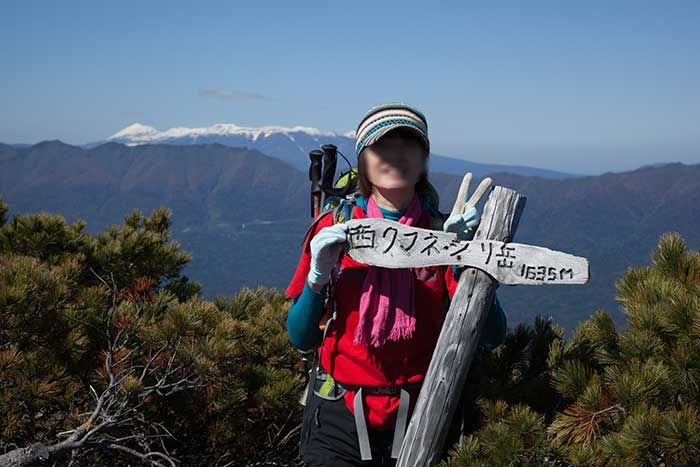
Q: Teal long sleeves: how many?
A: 2